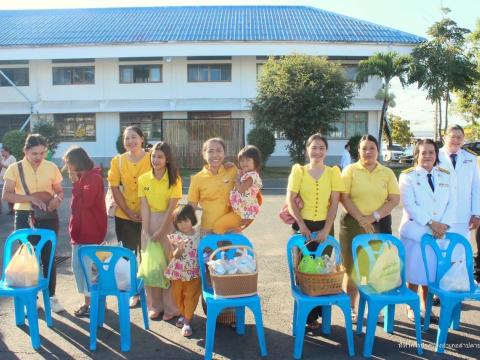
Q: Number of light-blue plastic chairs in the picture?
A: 6